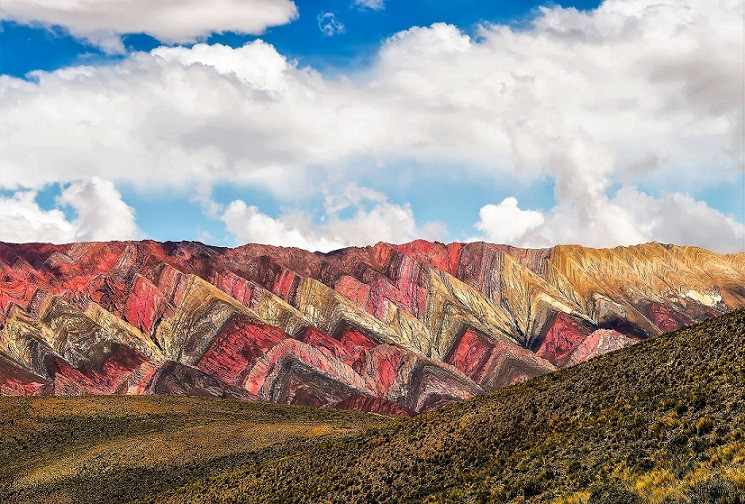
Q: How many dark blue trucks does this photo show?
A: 0